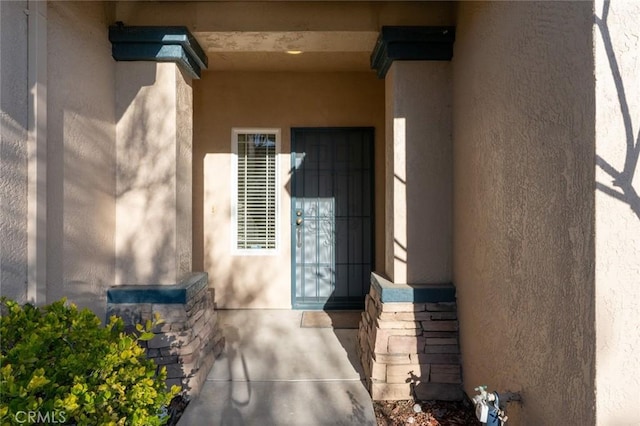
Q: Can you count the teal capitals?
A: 2